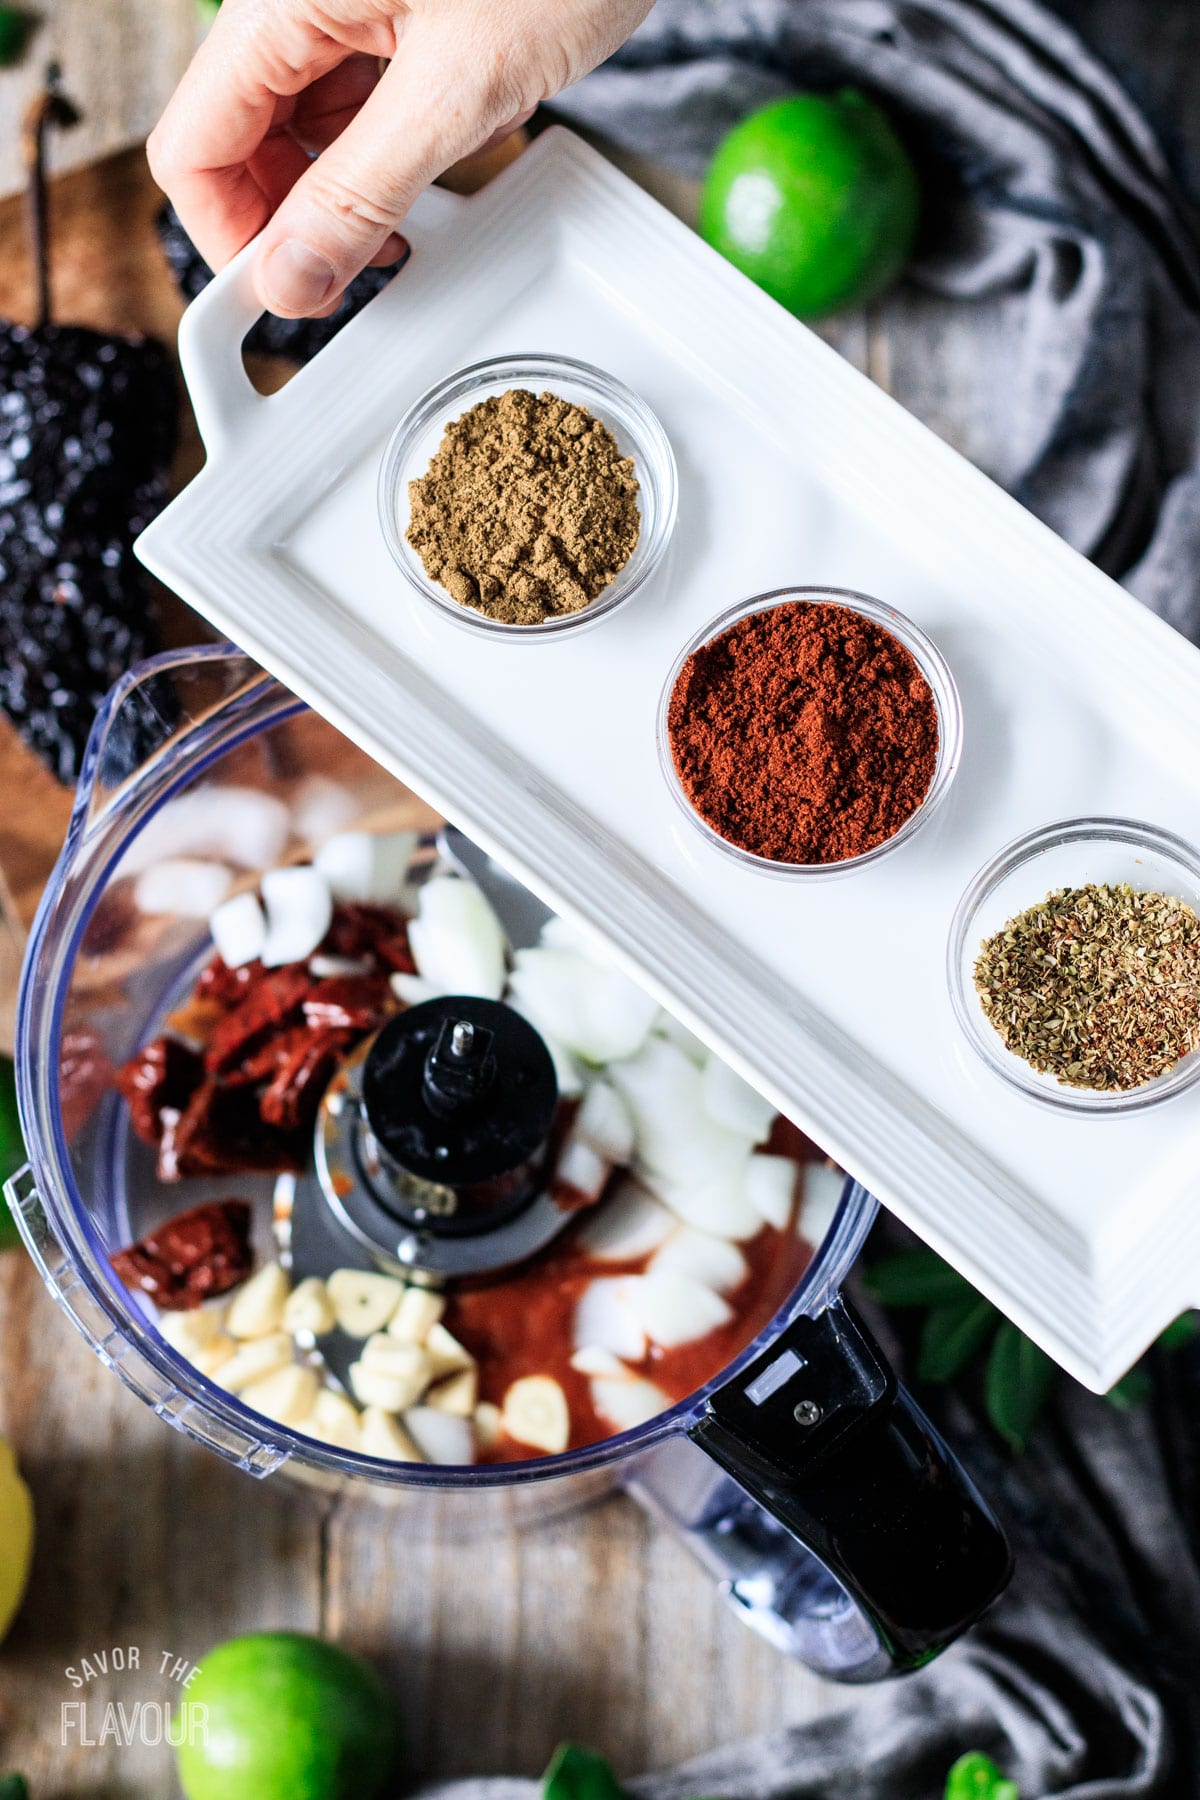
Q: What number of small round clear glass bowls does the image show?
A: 3